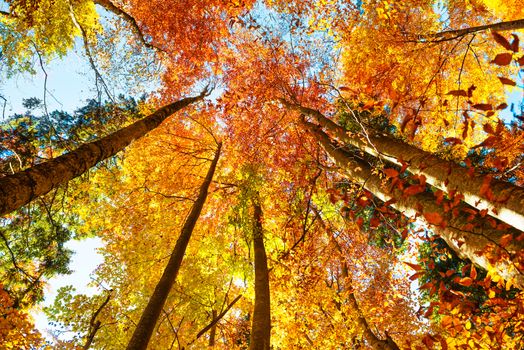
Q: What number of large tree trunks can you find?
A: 5